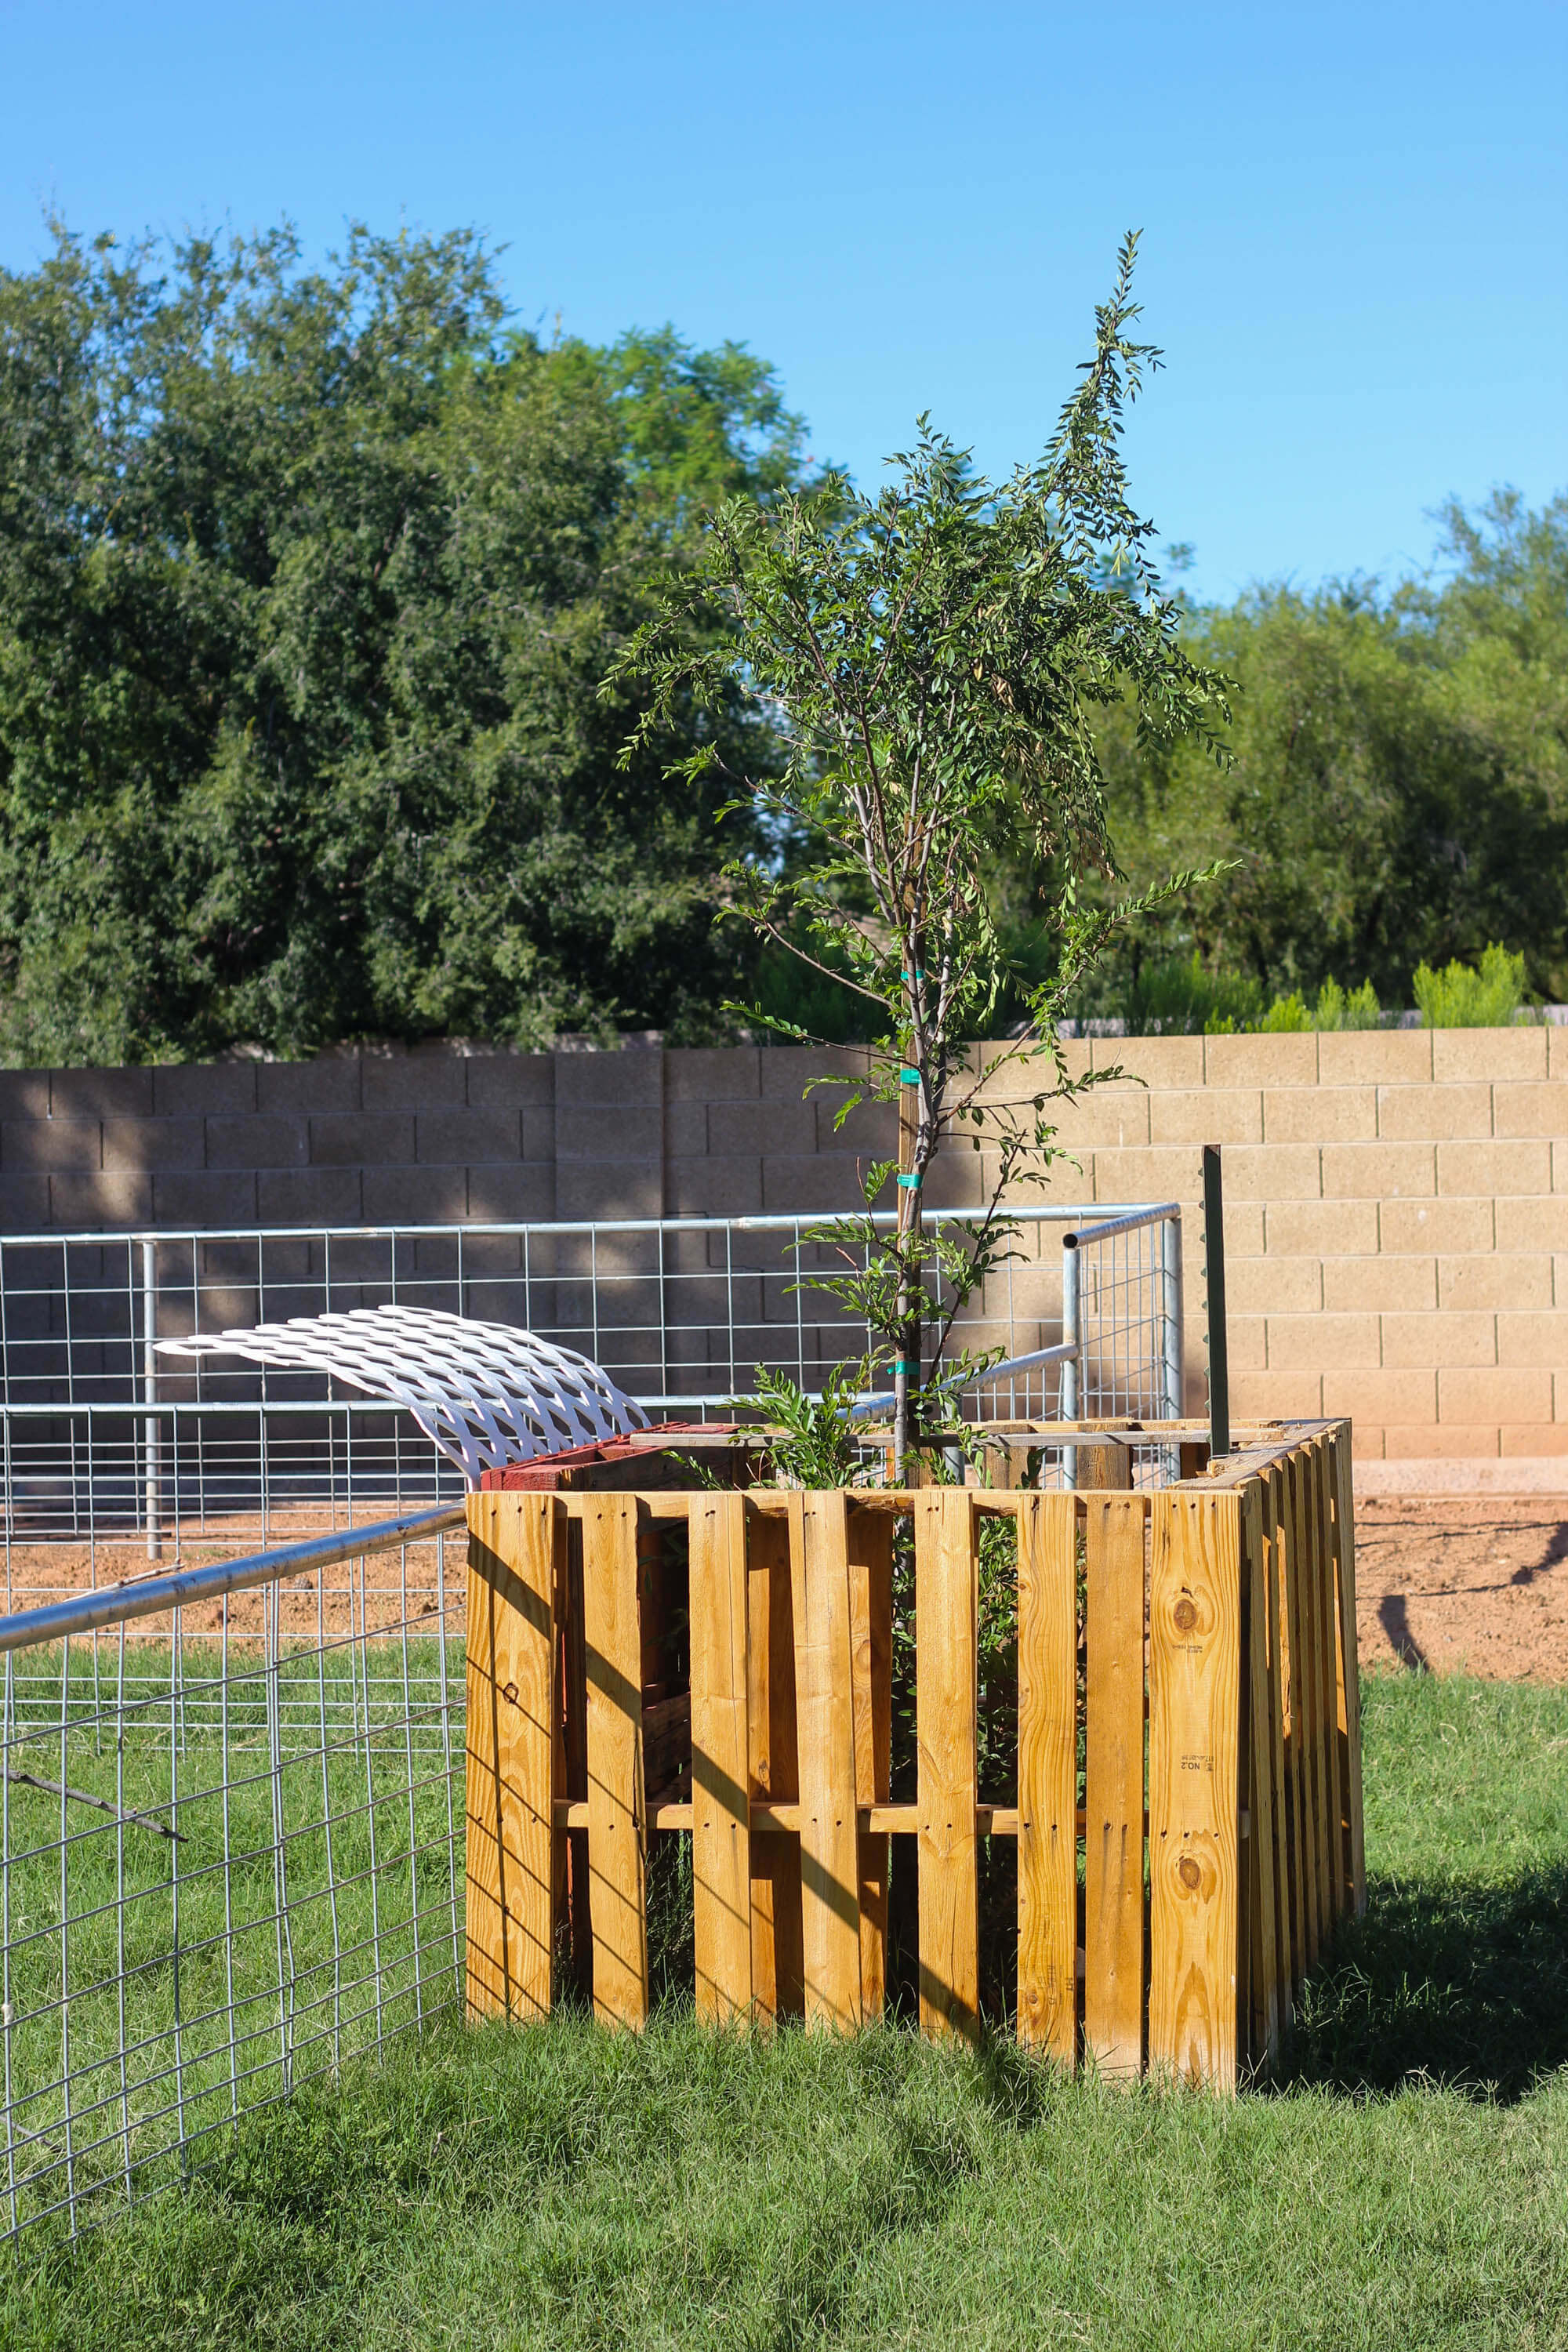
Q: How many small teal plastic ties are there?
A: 4